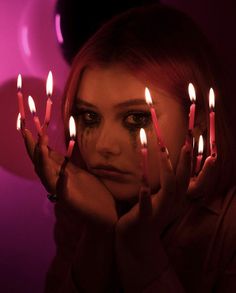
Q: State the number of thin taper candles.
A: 10